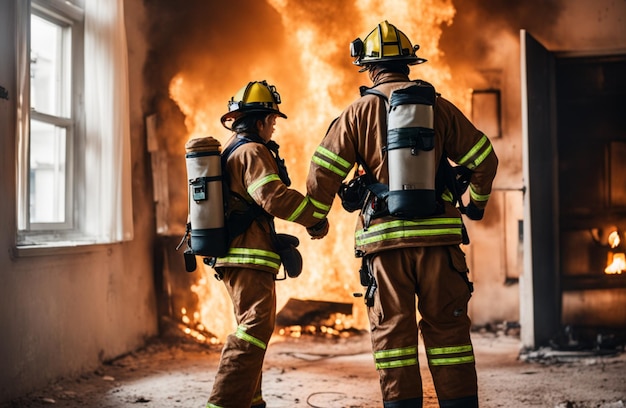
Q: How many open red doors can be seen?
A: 0